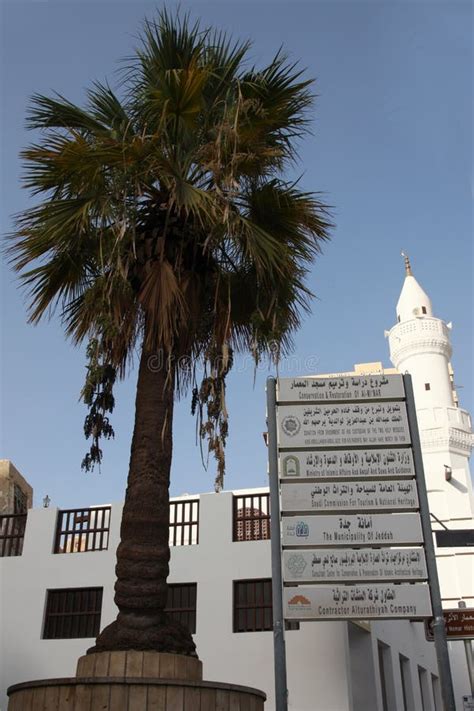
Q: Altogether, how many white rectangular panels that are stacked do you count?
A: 7